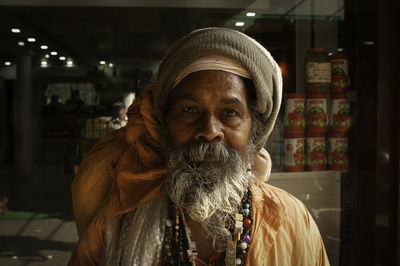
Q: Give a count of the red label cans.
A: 7